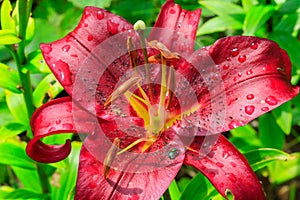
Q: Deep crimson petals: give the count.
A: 6